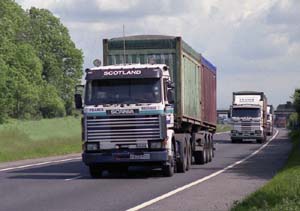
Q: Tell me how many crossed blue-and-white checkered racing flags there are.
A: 0